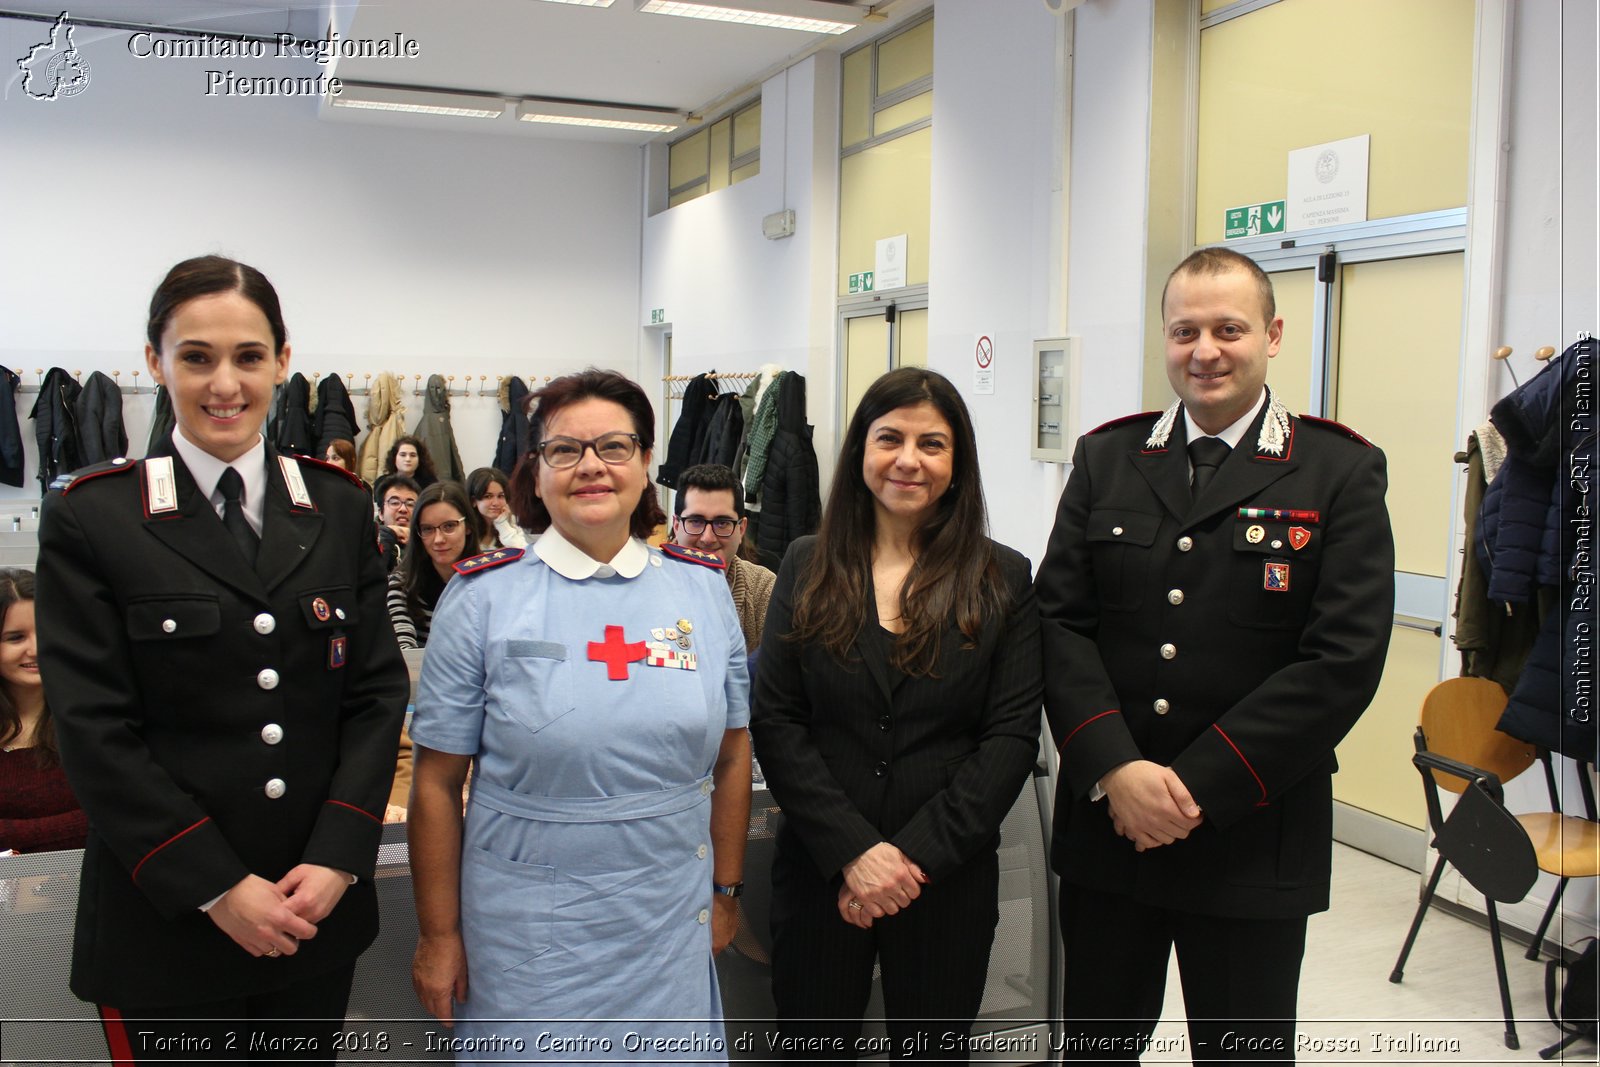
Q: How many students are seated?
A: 7